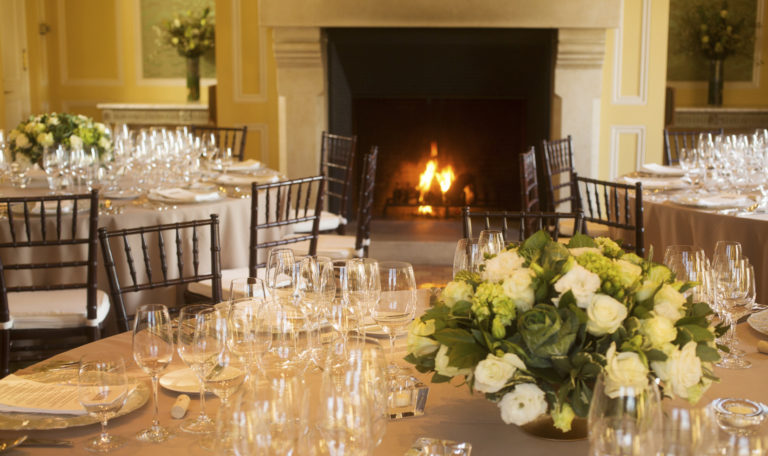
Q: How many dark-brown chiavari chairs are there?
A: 11